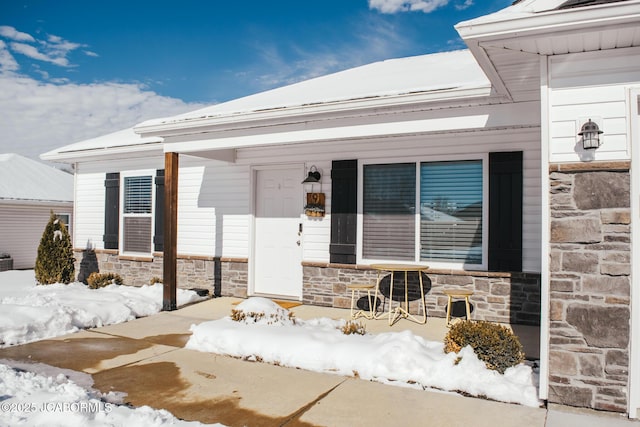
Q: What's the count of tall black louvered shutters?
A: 4